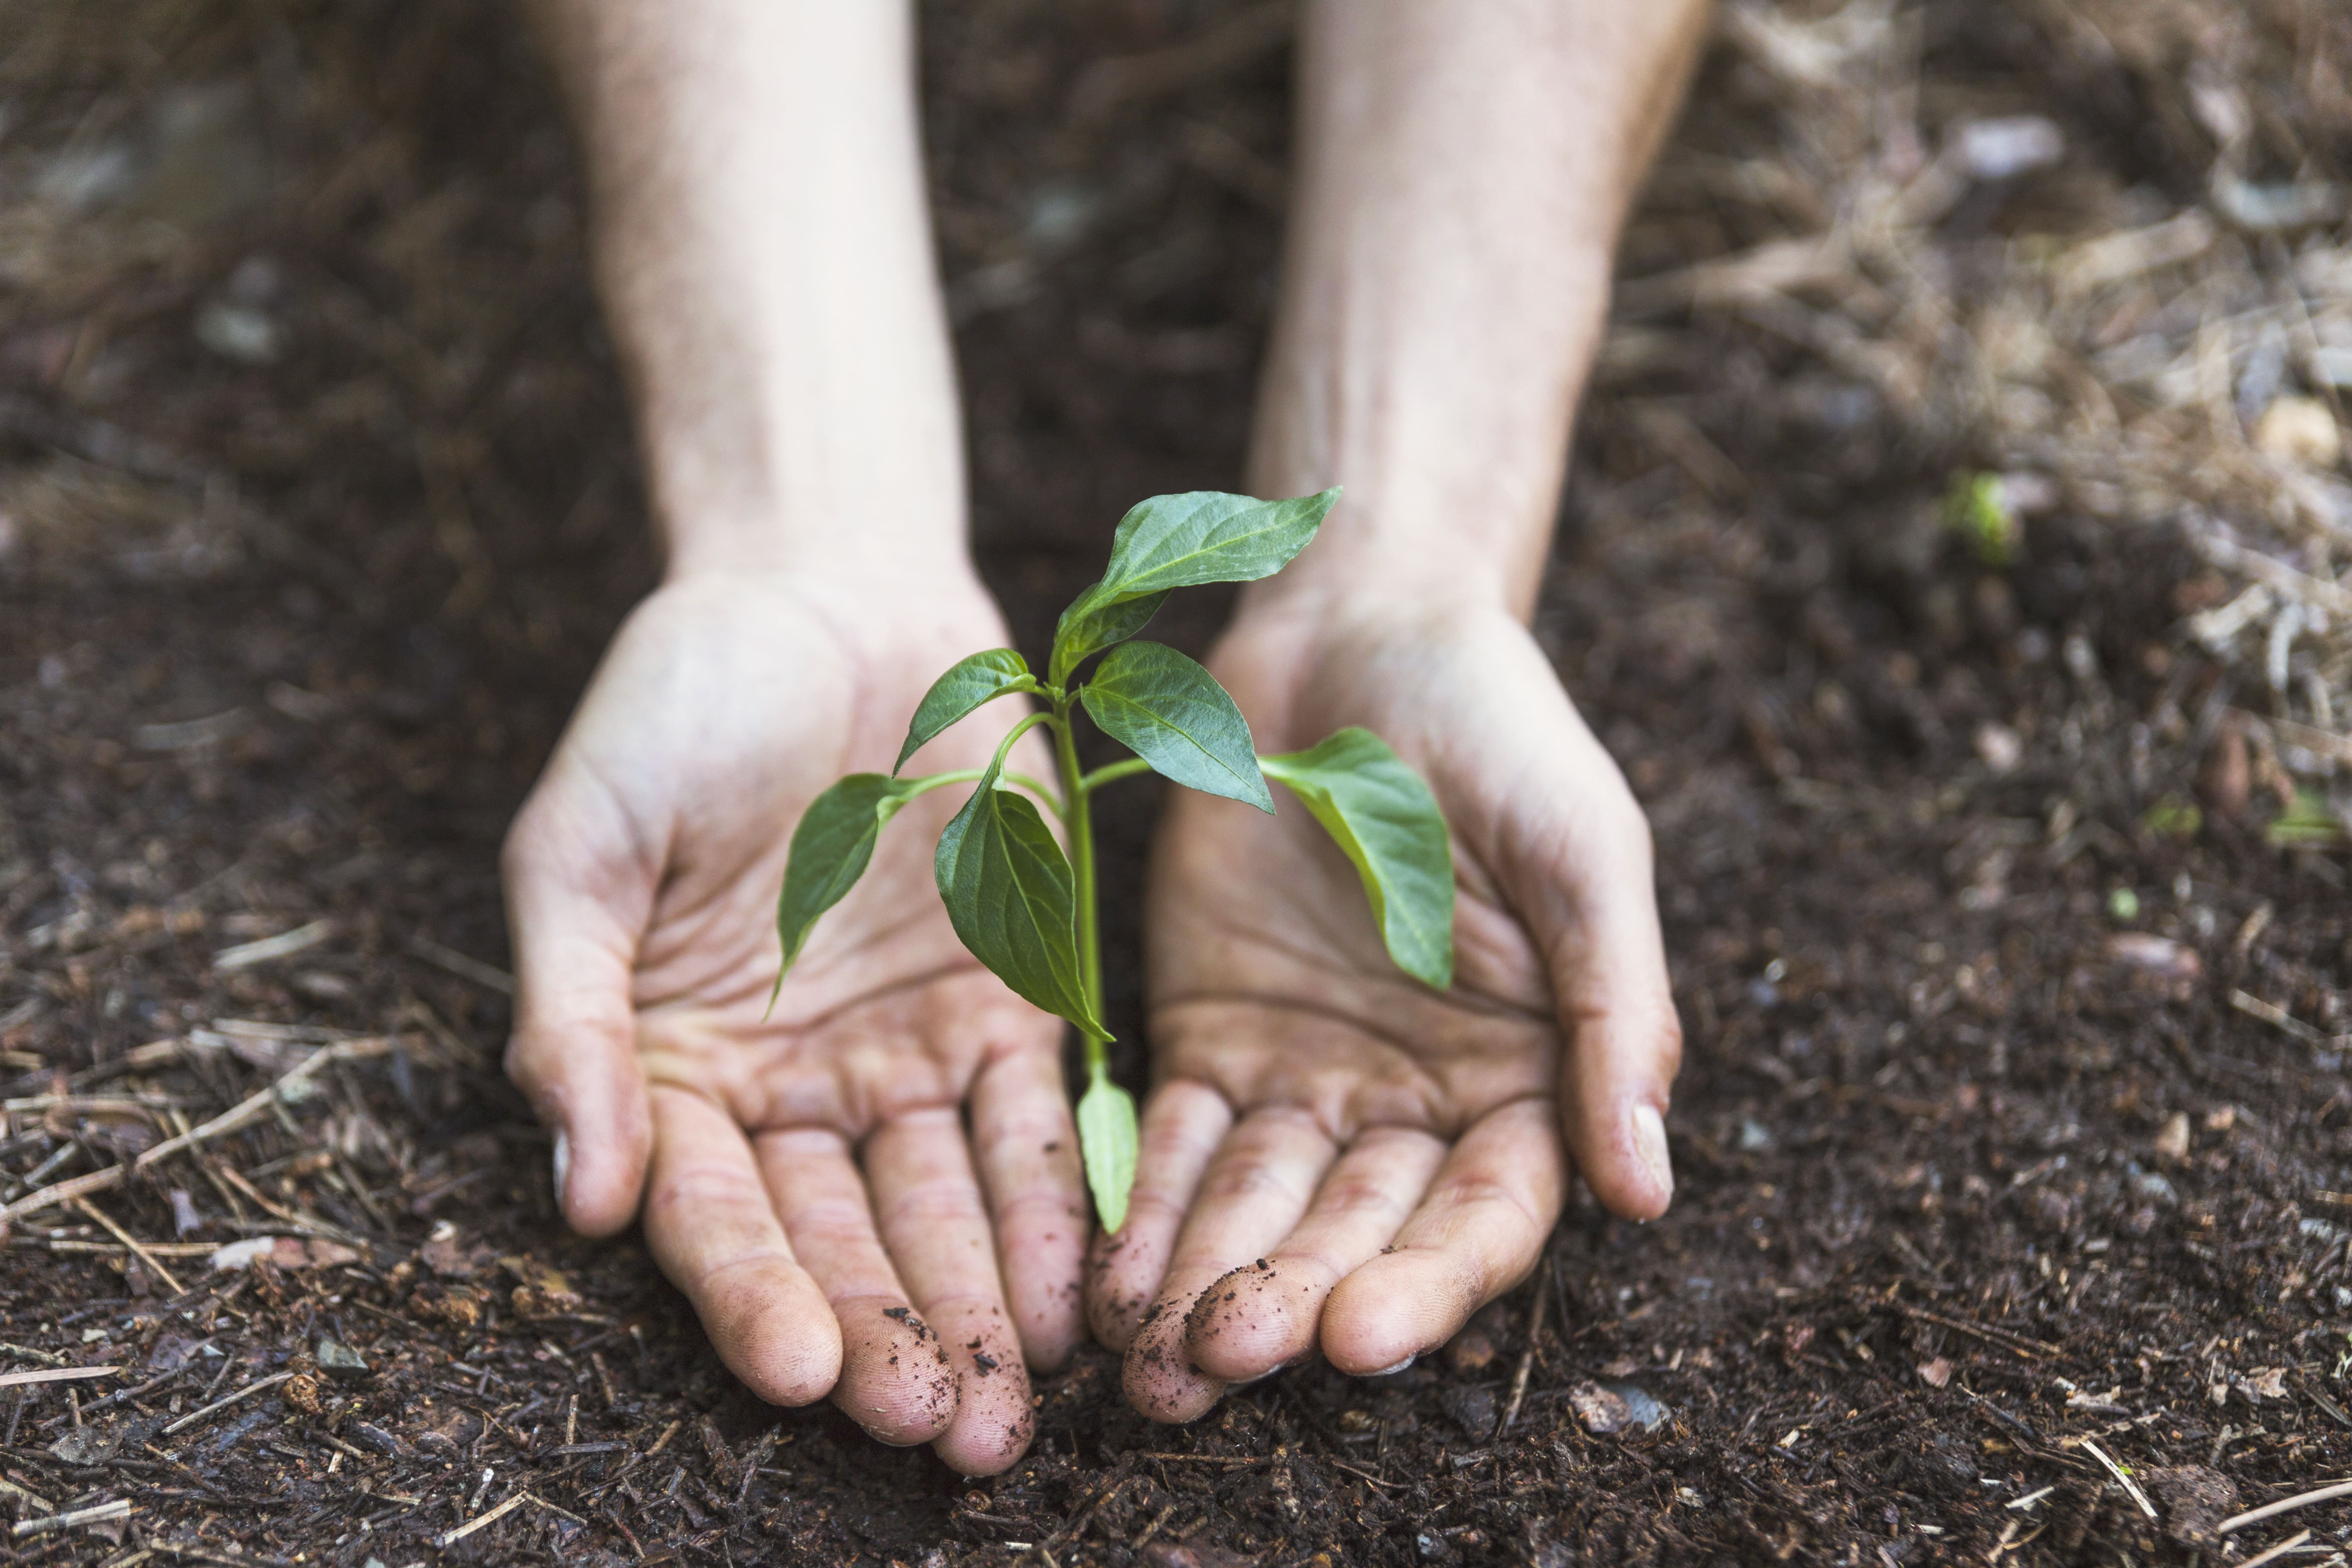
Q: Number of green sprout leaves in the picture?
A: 8